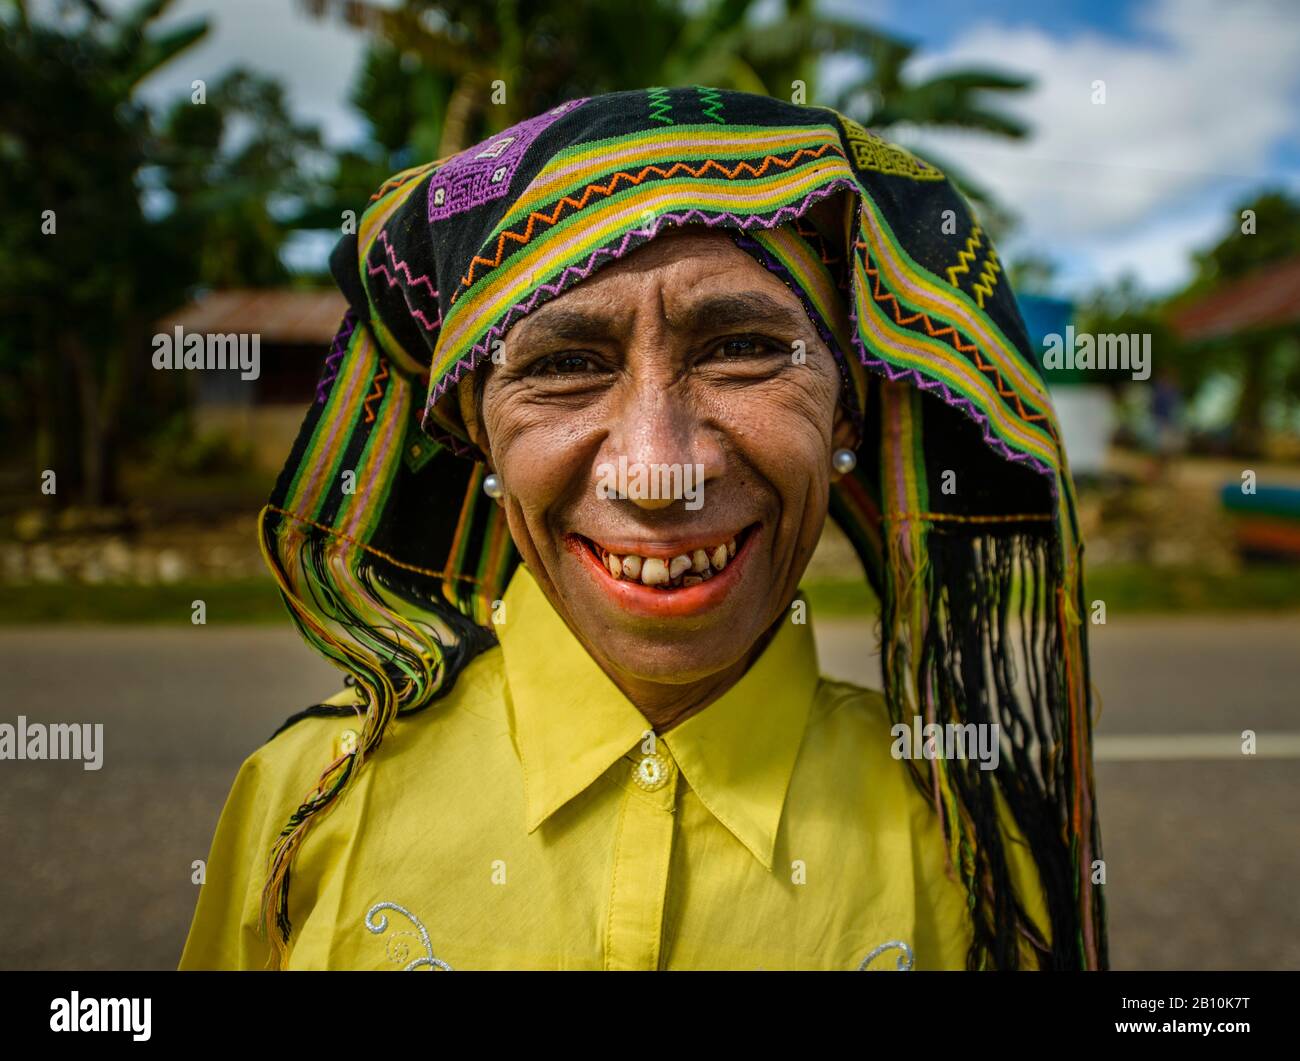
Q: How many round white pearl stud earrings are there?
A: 2